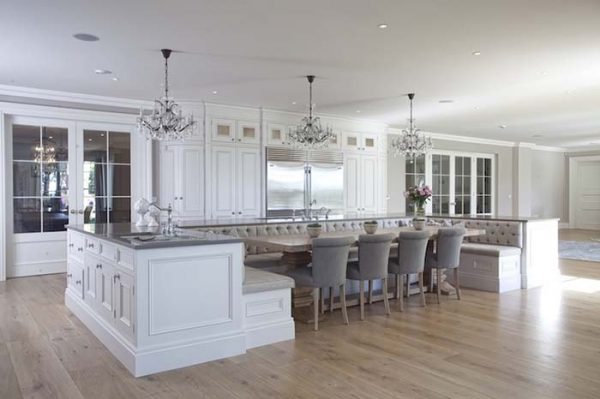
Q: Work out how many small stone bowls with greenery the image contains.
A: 3